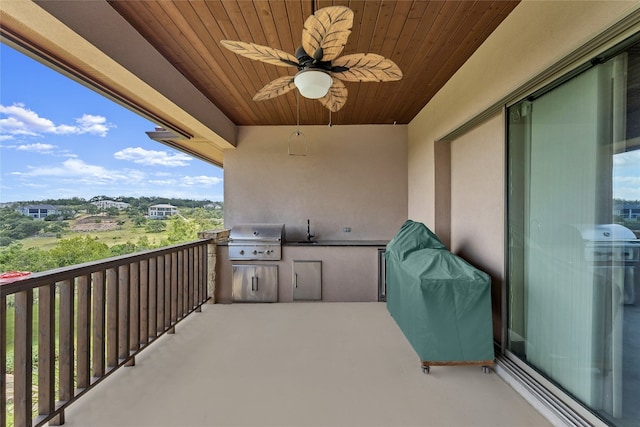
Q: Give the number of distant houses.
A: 3